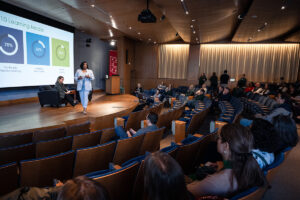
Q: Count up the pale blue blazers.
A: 1